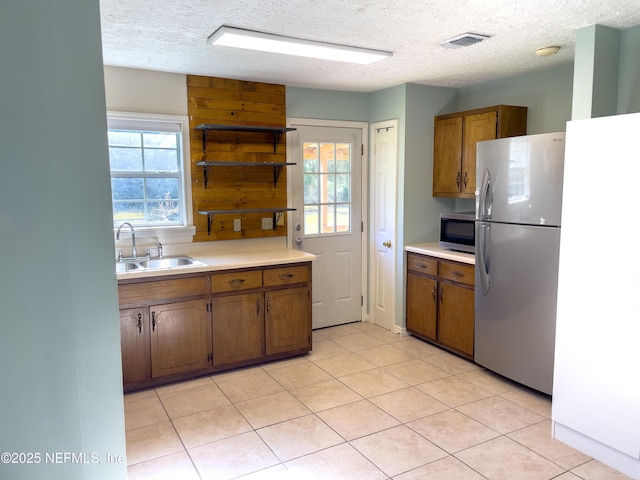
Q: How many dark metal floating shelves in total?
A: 3